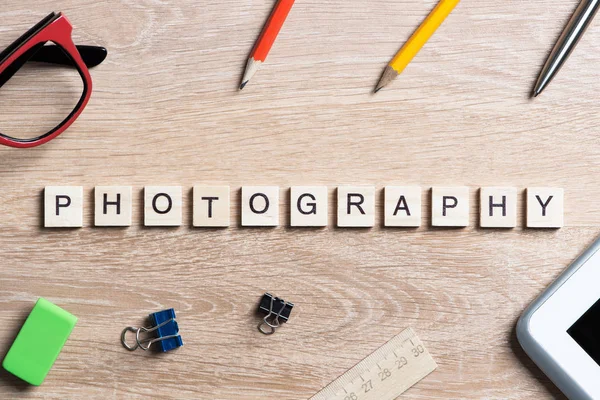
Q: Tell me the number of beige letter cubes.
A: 11